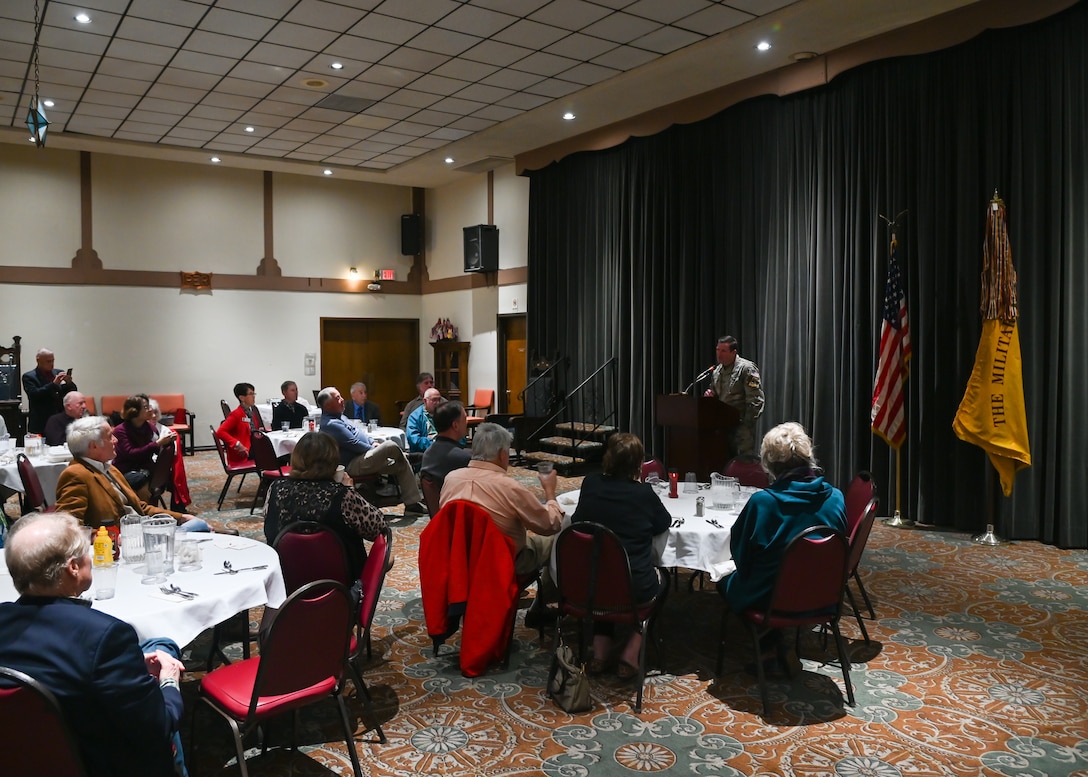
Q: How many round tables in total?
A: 4